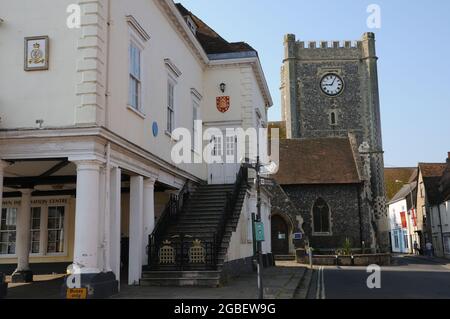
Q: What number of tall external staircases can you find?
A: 1